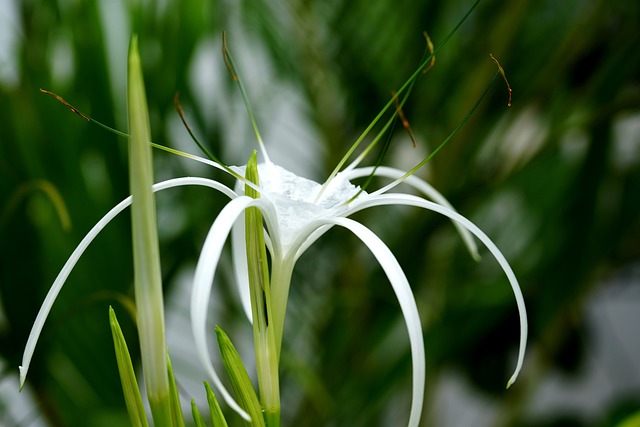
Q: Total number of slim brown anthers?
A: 6